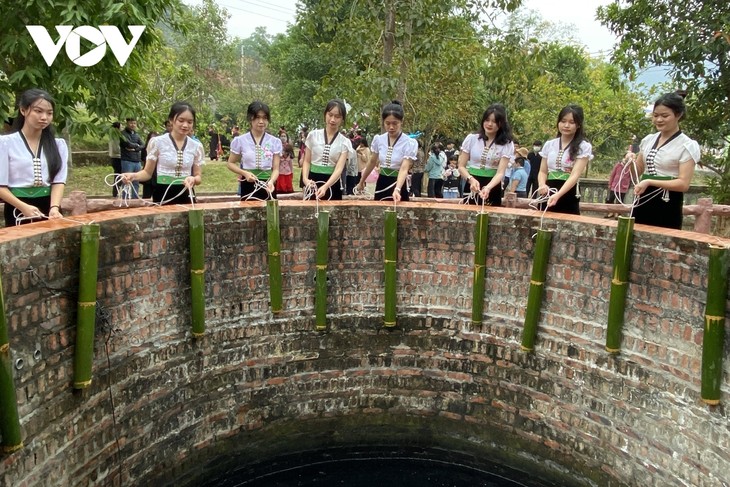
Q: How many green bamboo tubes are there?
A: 10